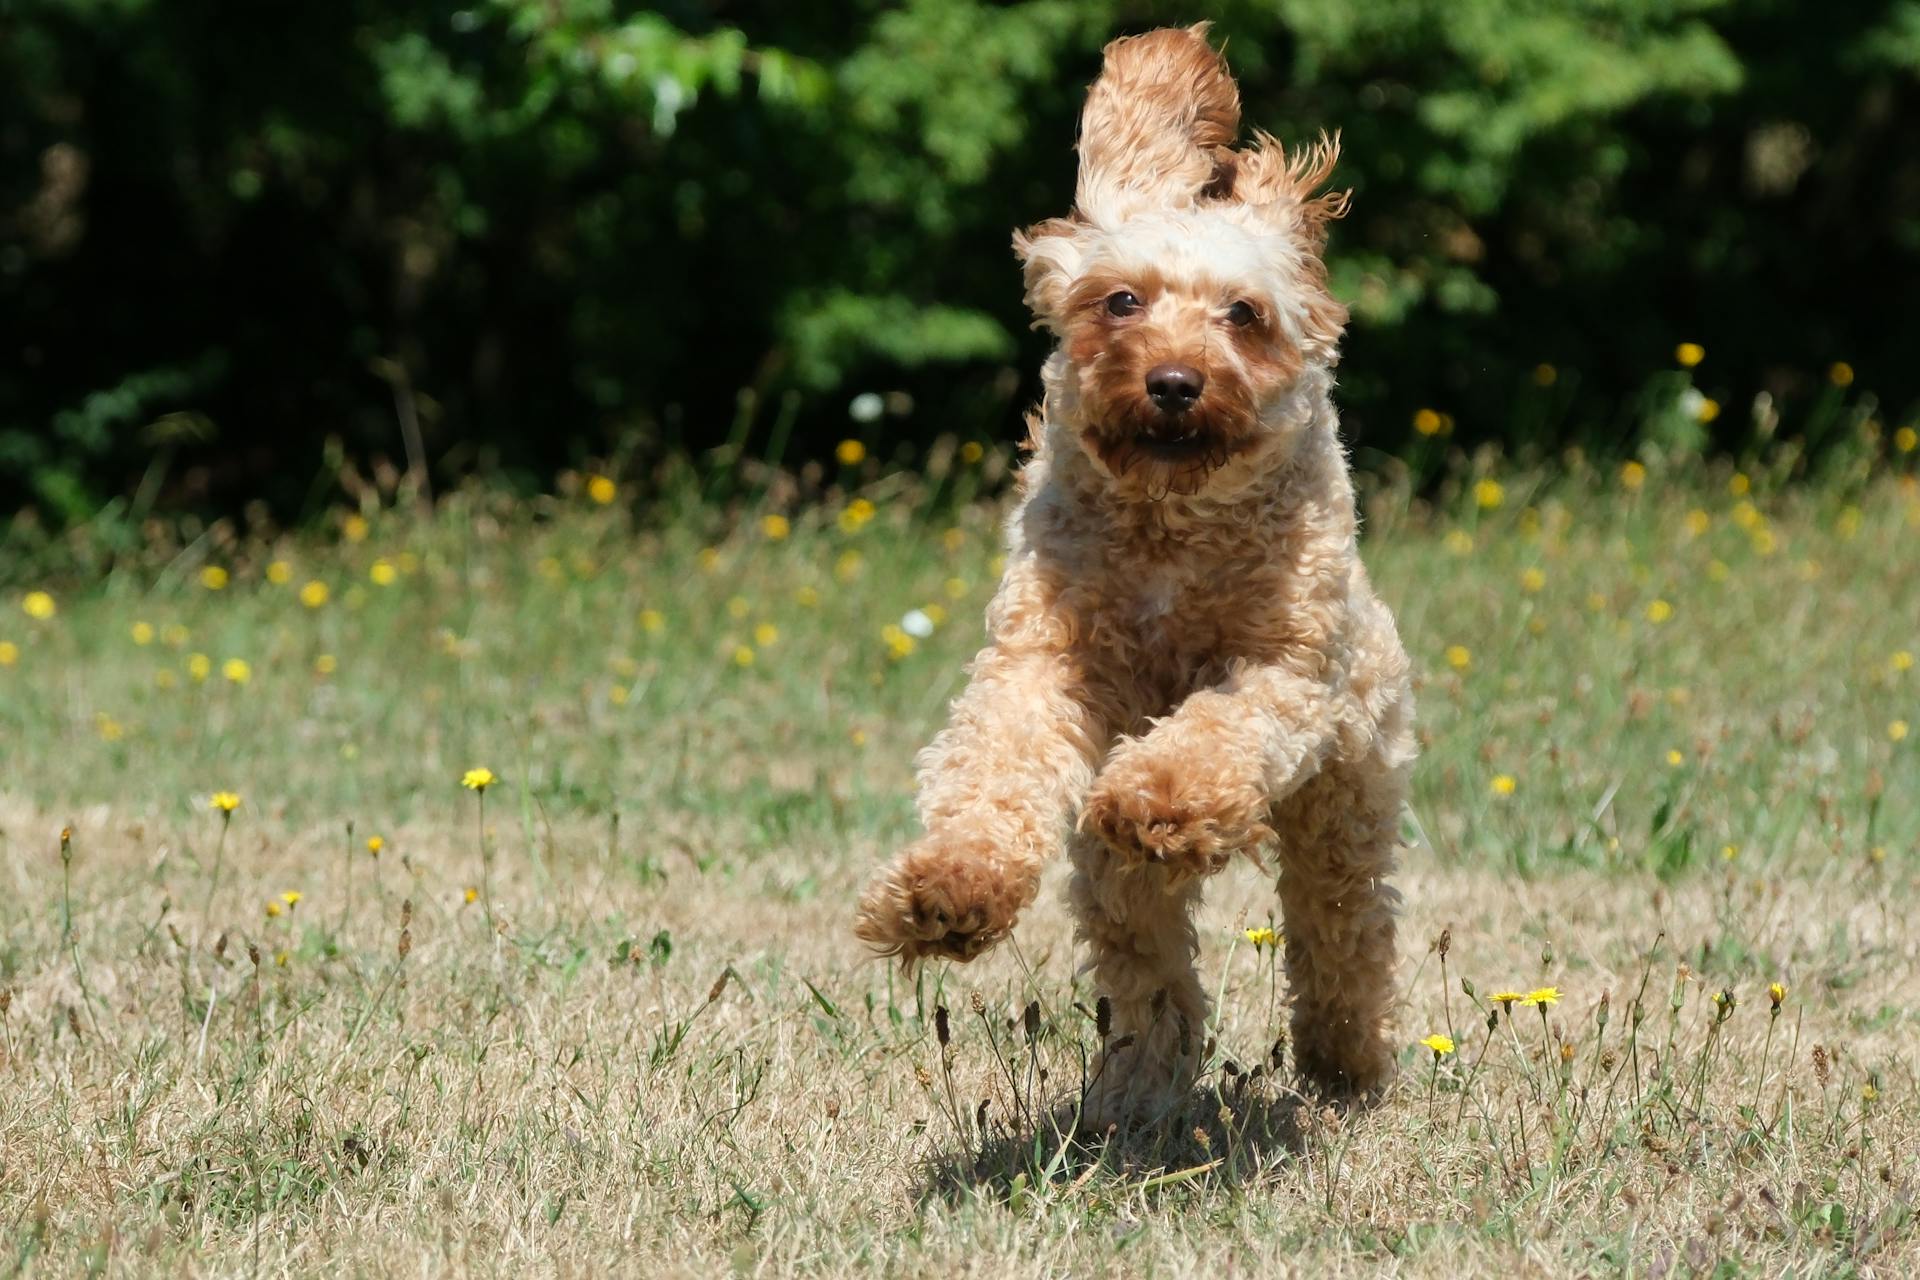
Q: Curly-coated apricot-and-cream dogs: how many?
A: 1